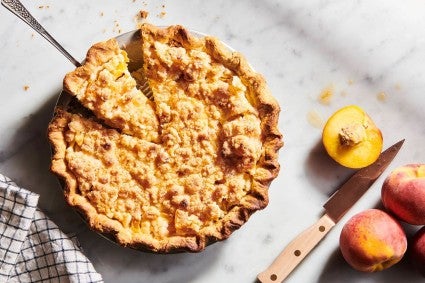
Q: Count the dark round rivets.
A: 3